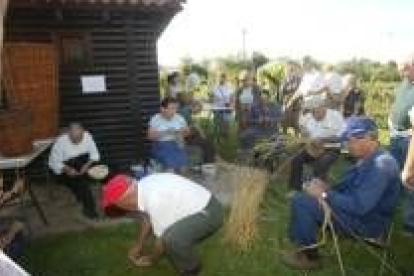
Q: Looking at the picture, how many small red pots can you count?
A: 0